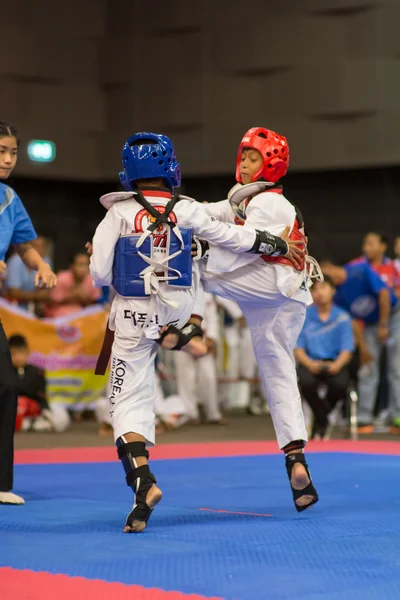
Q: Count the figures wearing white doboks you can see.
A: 2